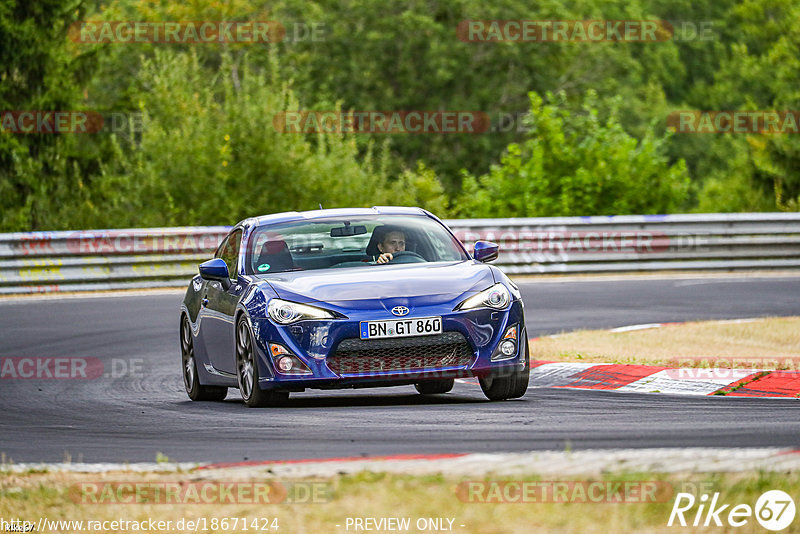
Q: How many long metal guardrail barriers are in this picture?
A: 1